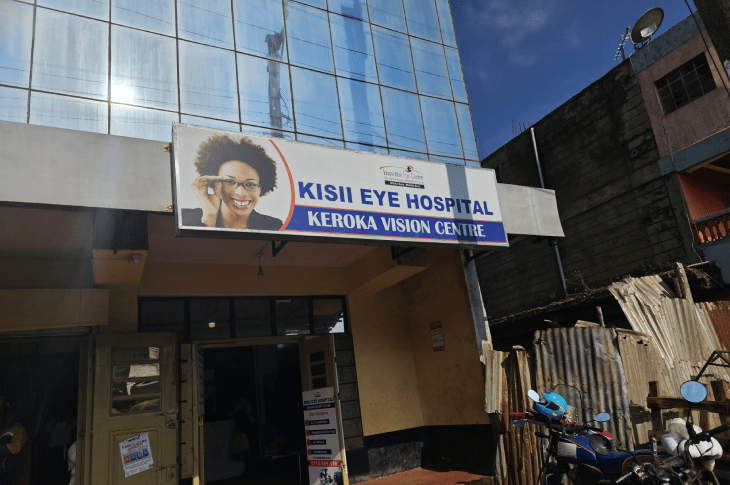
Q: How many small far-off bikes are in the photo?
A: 0